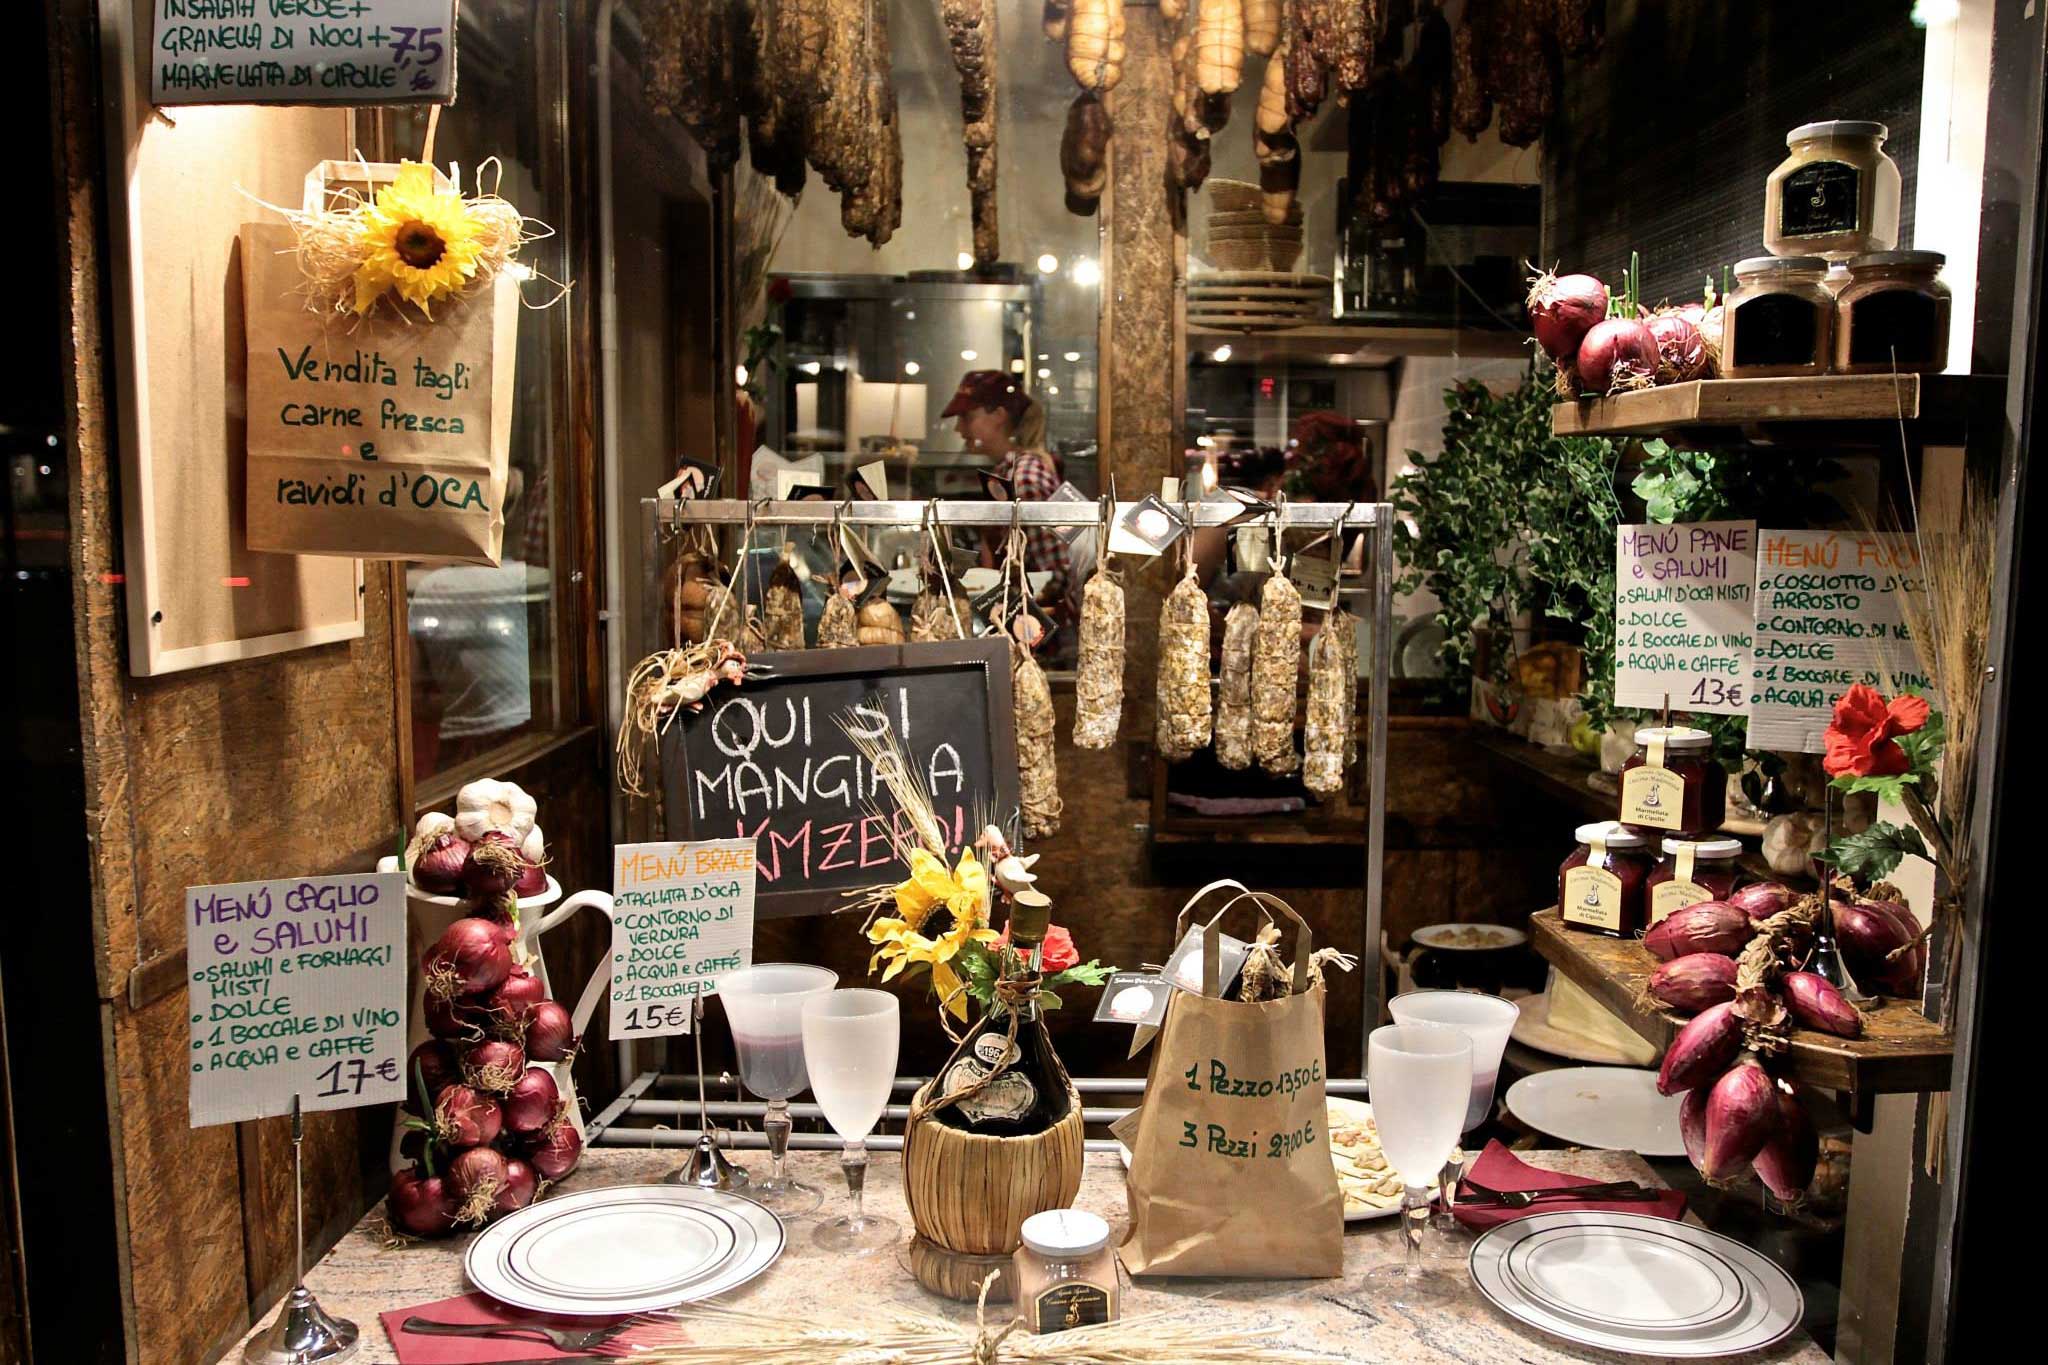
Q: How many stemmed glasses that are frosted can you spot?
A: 4